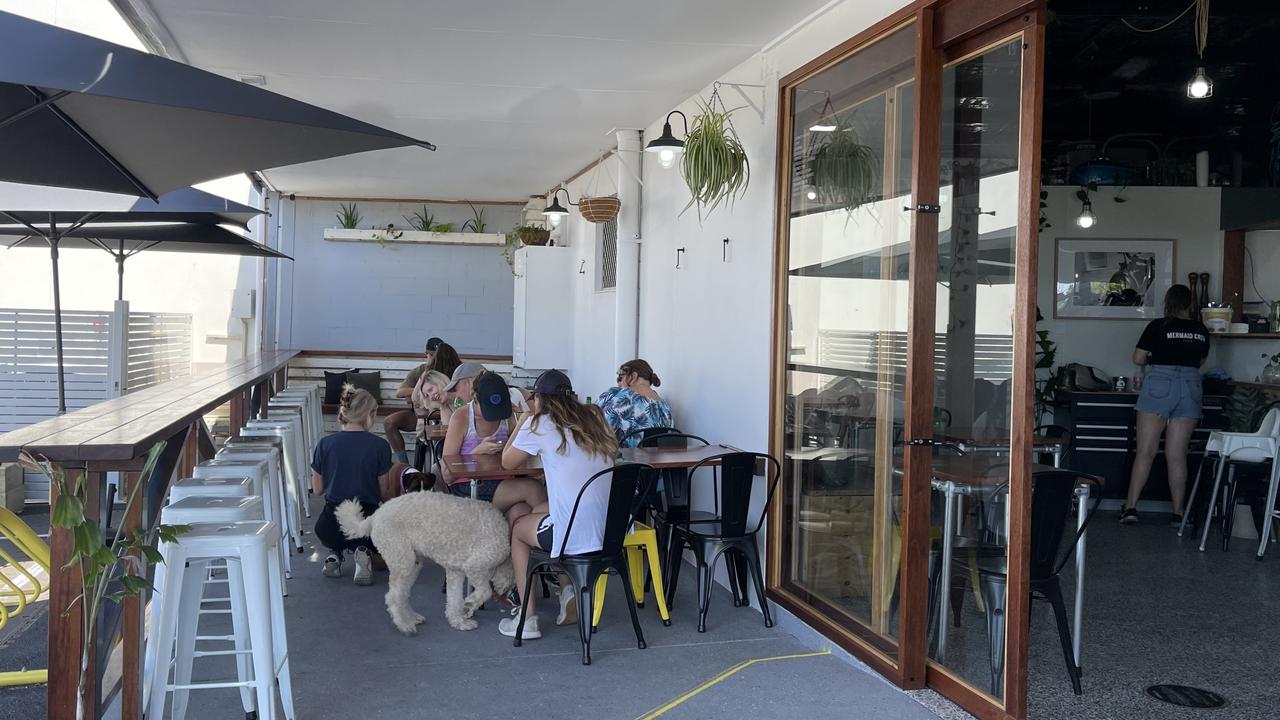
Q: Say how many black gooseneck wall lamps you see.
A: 2